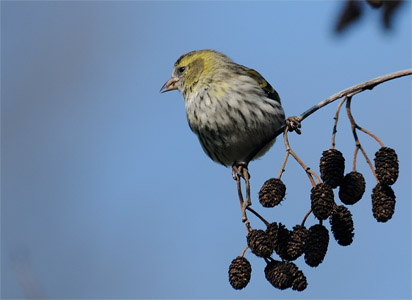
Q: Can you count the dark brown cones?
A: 14